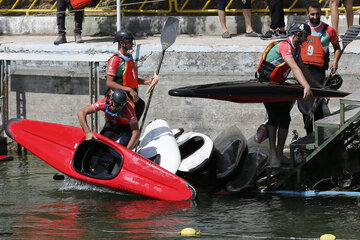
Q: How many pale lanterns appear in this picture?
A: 0